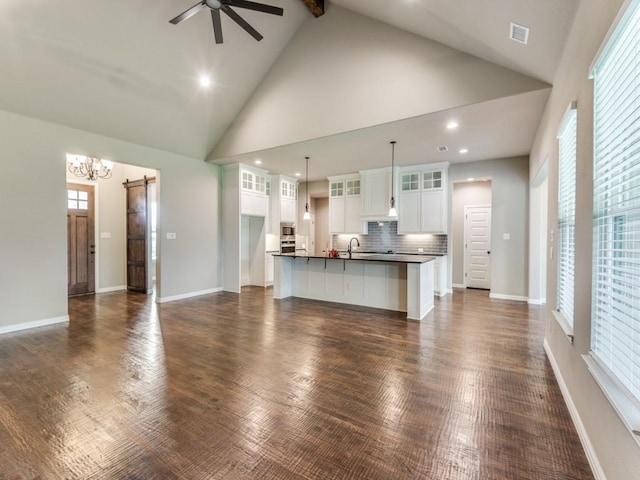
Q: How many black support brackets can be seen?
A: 4